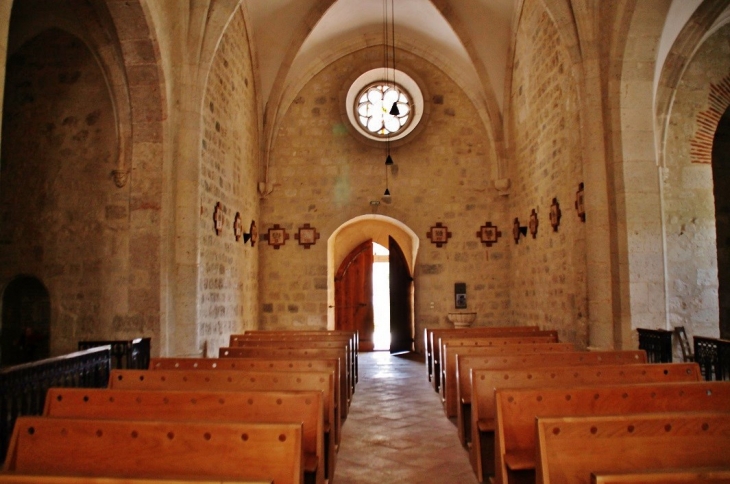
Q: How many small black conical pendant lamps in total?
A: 3